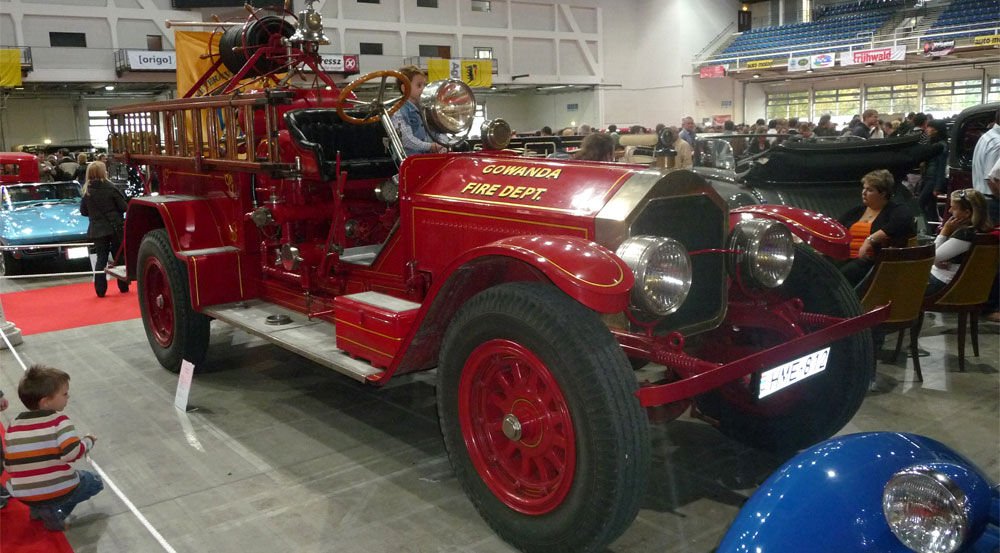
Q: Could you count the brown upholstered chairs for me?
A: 2